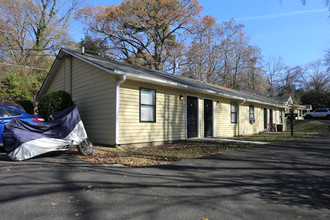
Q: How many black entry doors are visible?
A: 4